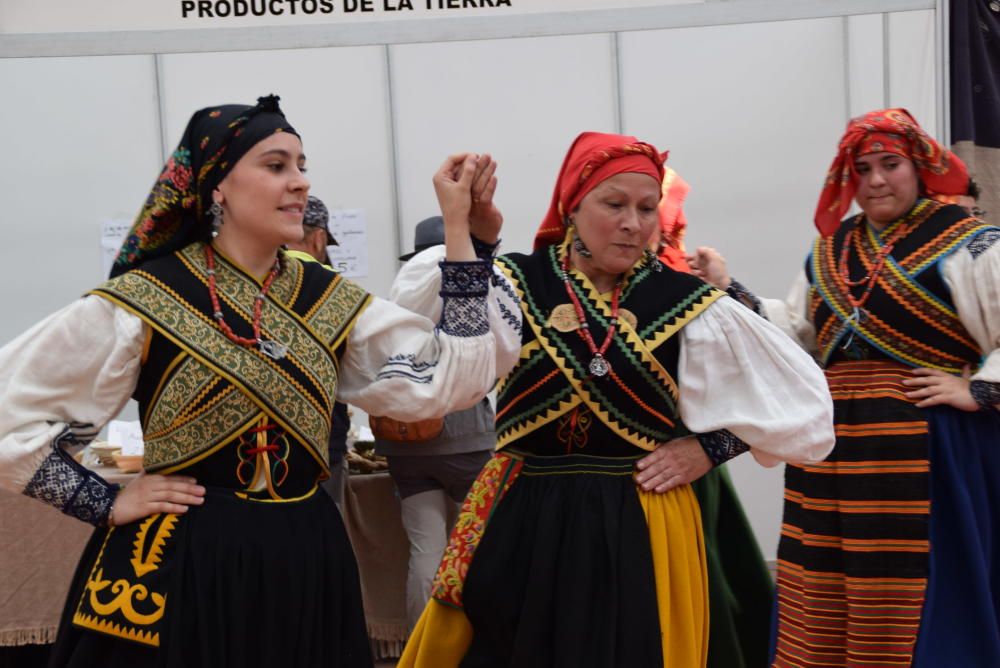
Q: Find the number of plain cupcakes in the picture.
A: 0